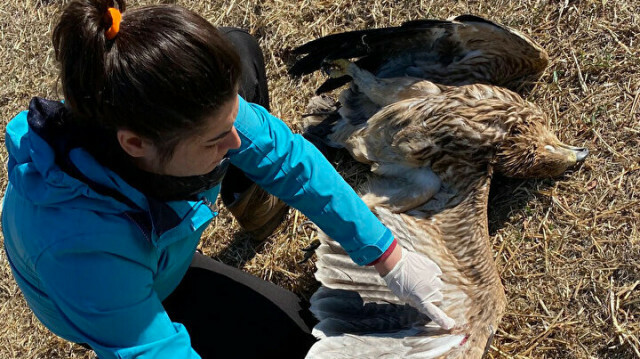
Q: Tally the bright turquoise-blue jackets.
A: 1